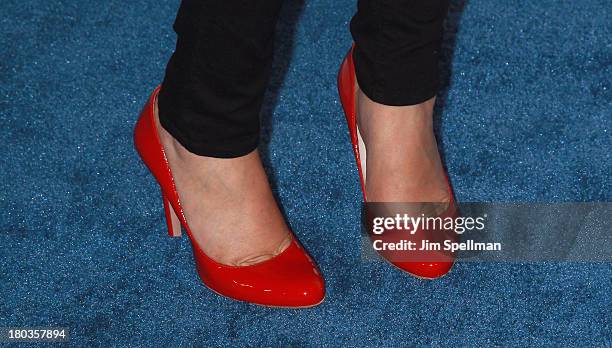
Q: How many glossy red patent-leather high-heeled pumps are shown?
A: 2